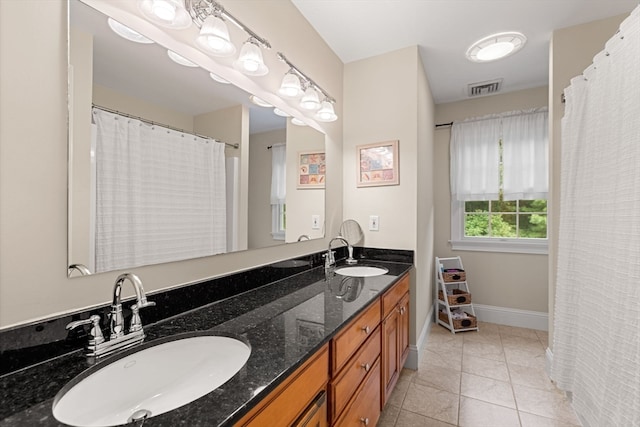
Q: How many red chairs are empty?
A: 0